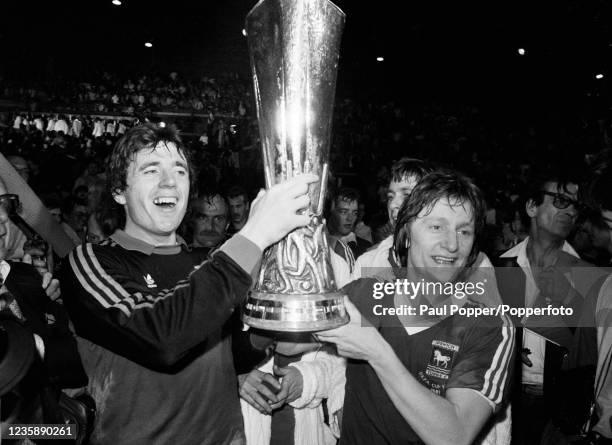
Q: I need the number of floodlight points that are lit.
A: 6